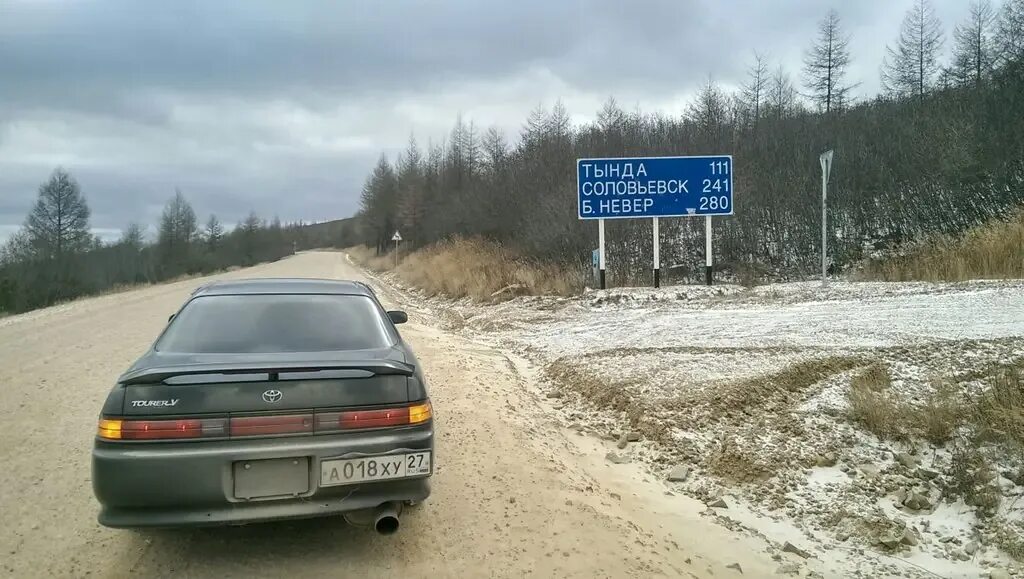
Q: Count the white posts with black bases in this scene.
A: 3